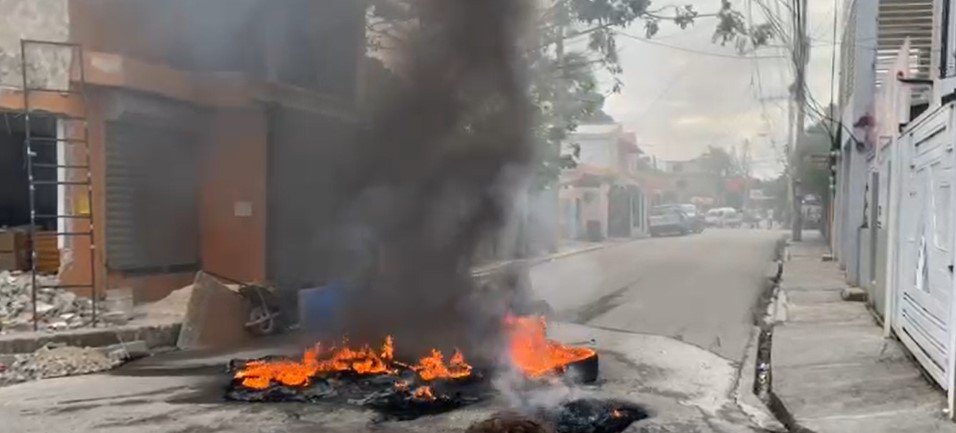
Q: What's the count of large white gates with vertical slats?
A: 1